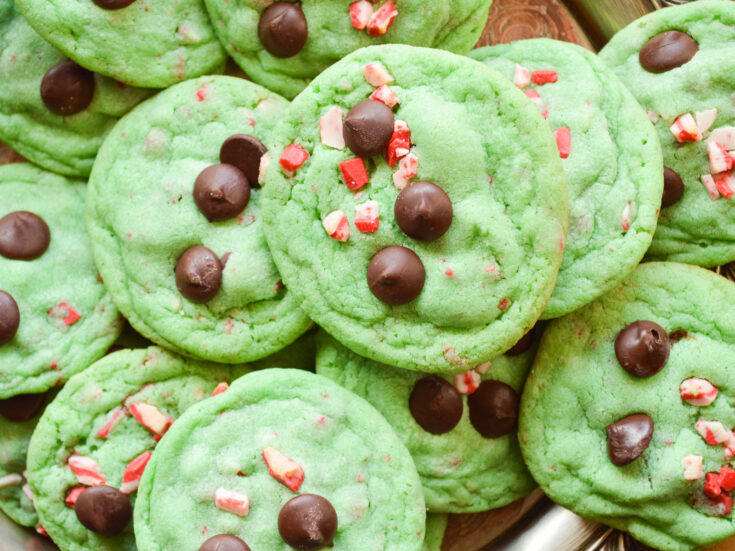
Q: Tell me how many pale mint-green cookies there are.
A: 13